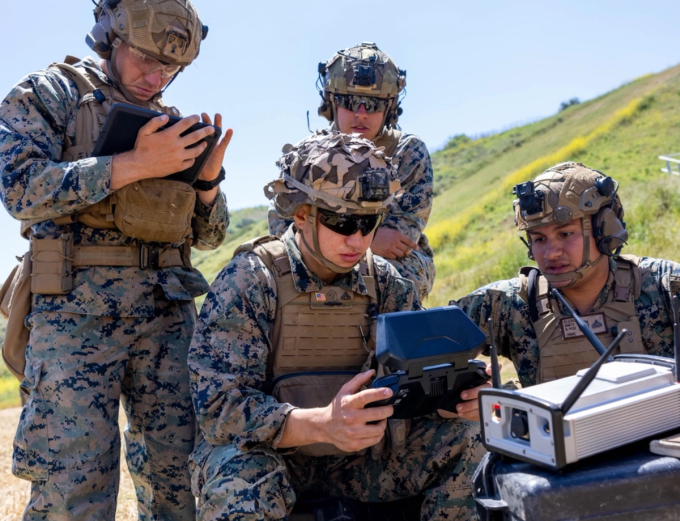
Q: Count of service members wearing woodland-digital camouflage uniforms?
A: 4